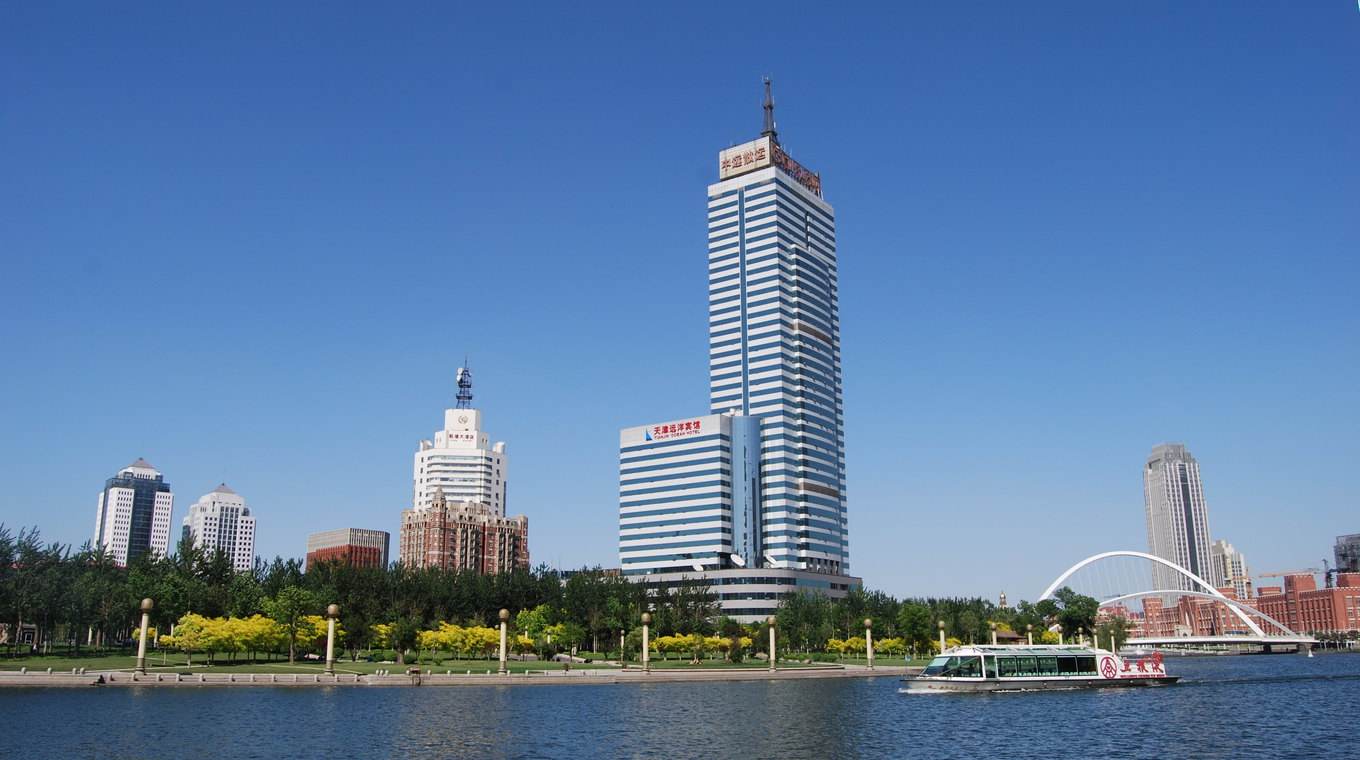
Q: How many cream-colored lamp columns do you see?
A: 13